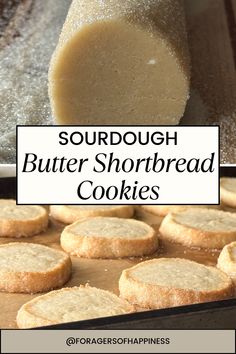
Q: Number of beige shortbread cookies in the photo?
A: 10